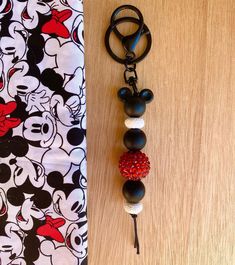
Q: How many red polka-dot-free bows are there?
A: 3